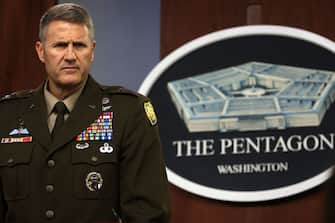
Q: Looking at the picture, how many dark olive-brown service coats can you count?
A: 1